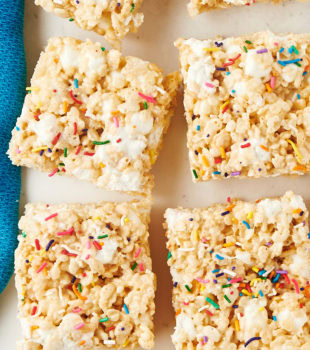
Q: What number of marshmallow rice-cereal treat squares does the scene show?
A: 6